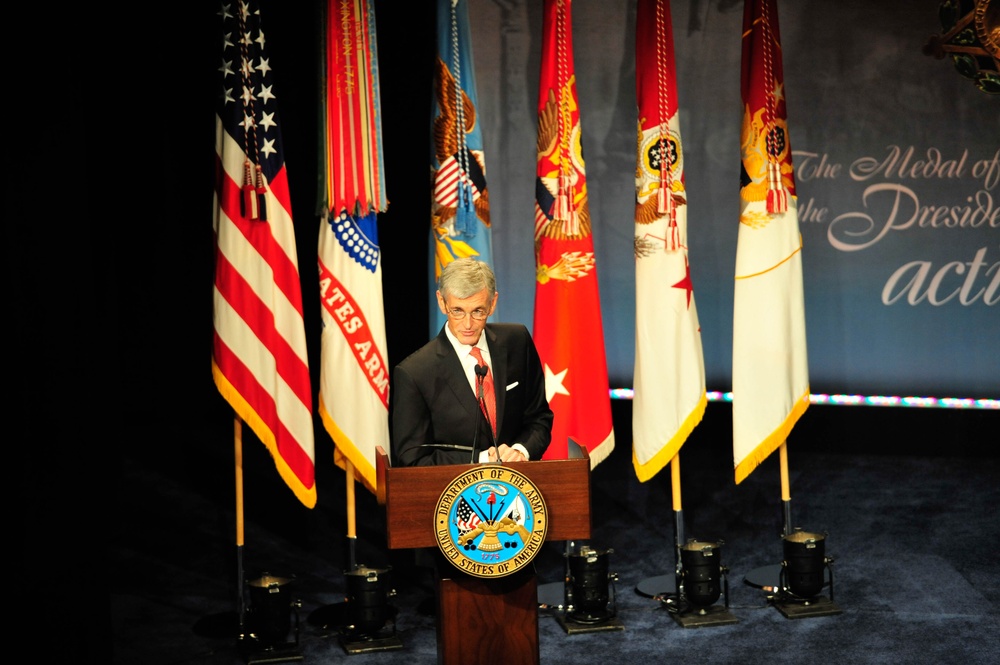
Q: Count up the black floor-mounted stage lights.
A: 5